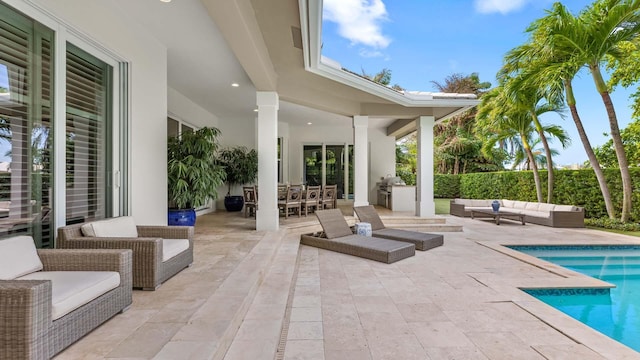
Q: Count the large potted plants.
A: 2